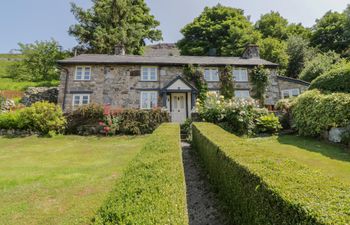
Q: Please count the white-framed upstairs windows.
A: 4